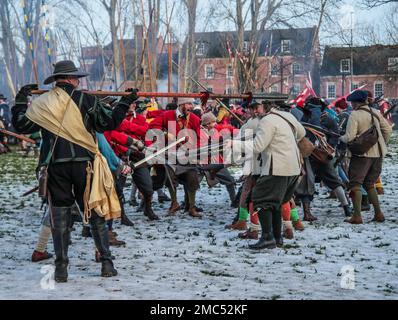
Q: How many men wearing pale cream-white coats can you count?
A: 3